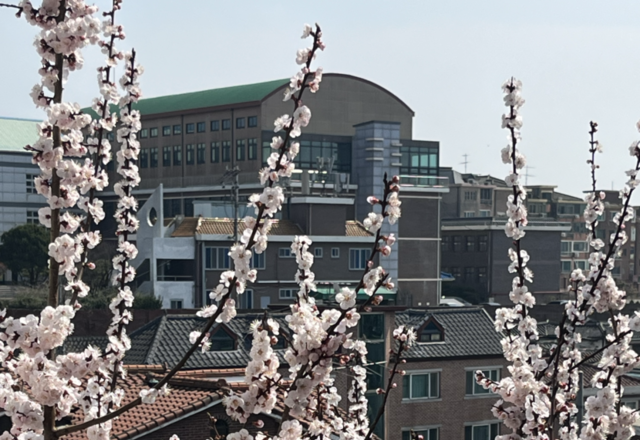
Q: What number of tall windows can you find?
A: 10